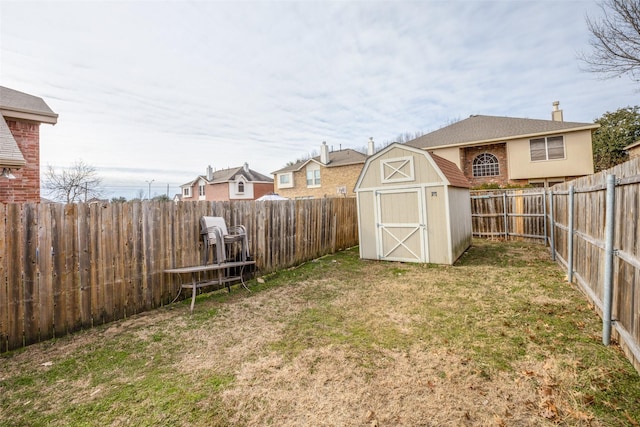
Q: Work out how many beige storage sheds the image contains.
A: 1